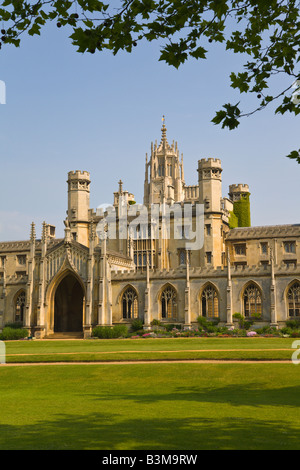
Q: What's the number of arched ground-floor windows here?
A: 6